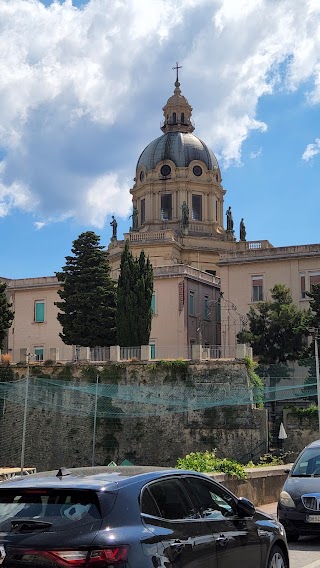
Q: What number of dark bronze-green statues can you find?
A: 5